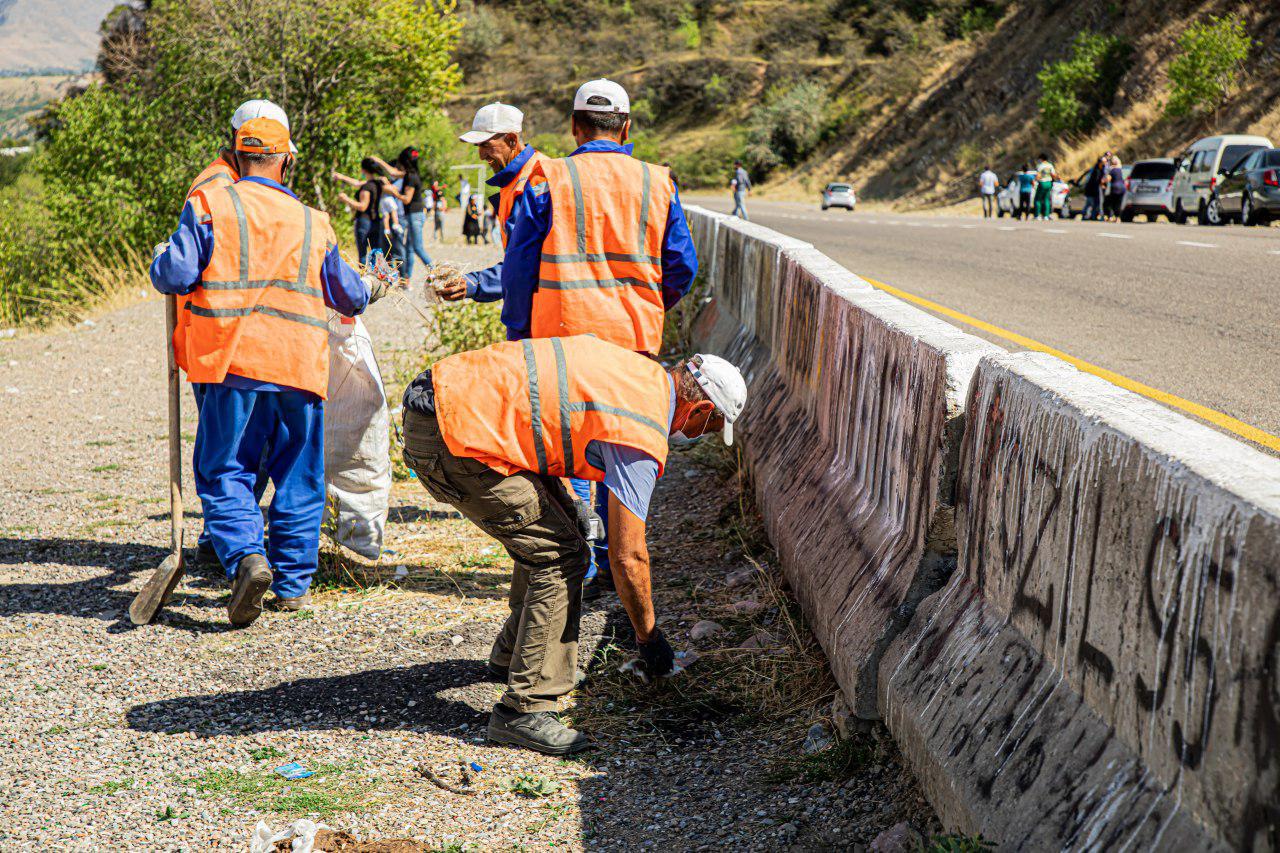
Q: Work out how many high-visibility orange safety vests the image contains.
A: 5